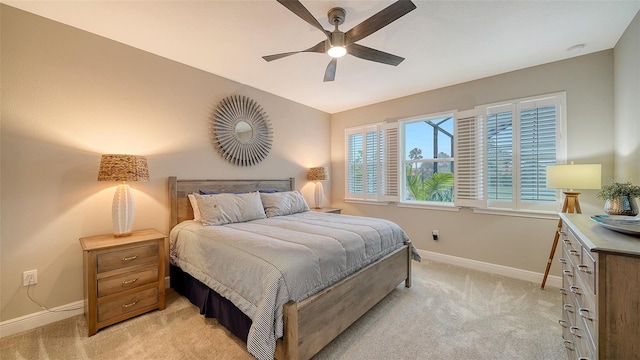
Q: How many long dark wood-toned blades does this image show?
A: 5